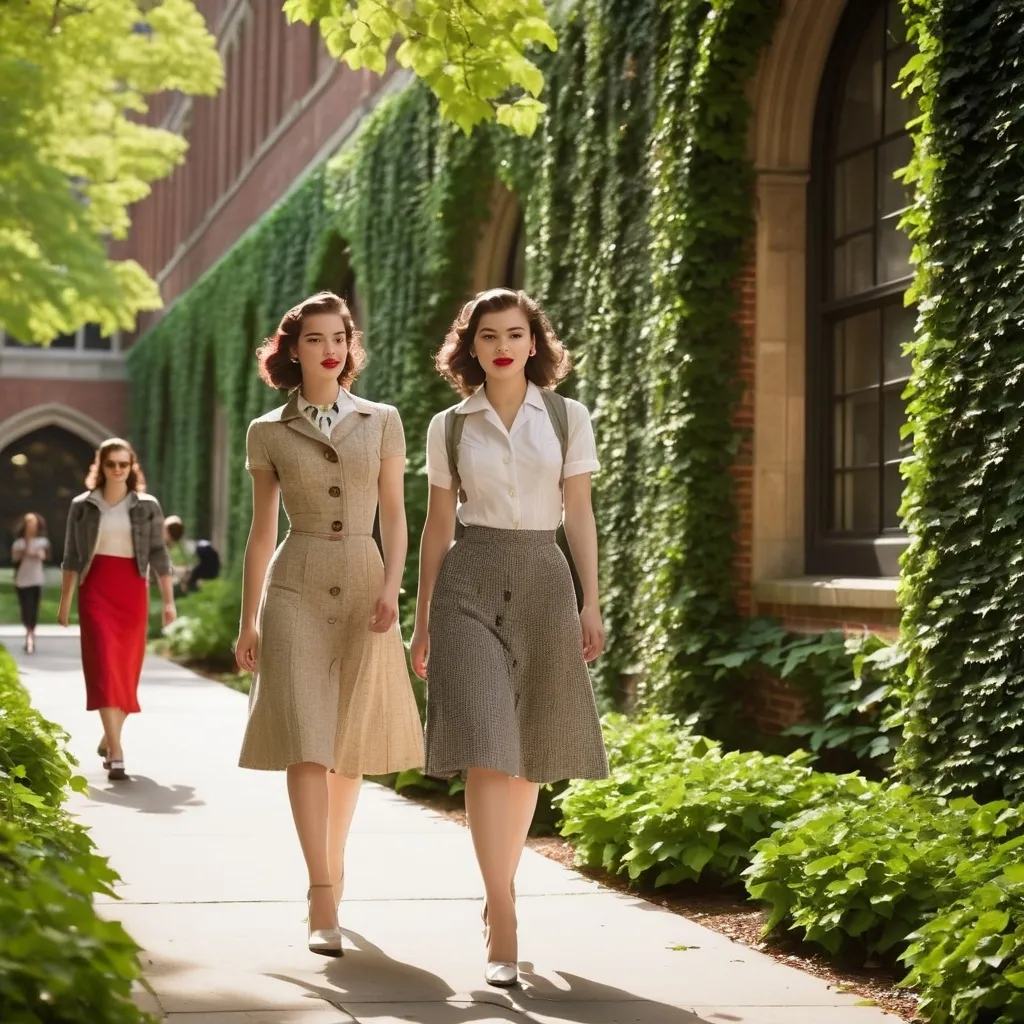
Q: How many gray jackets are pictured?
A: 1